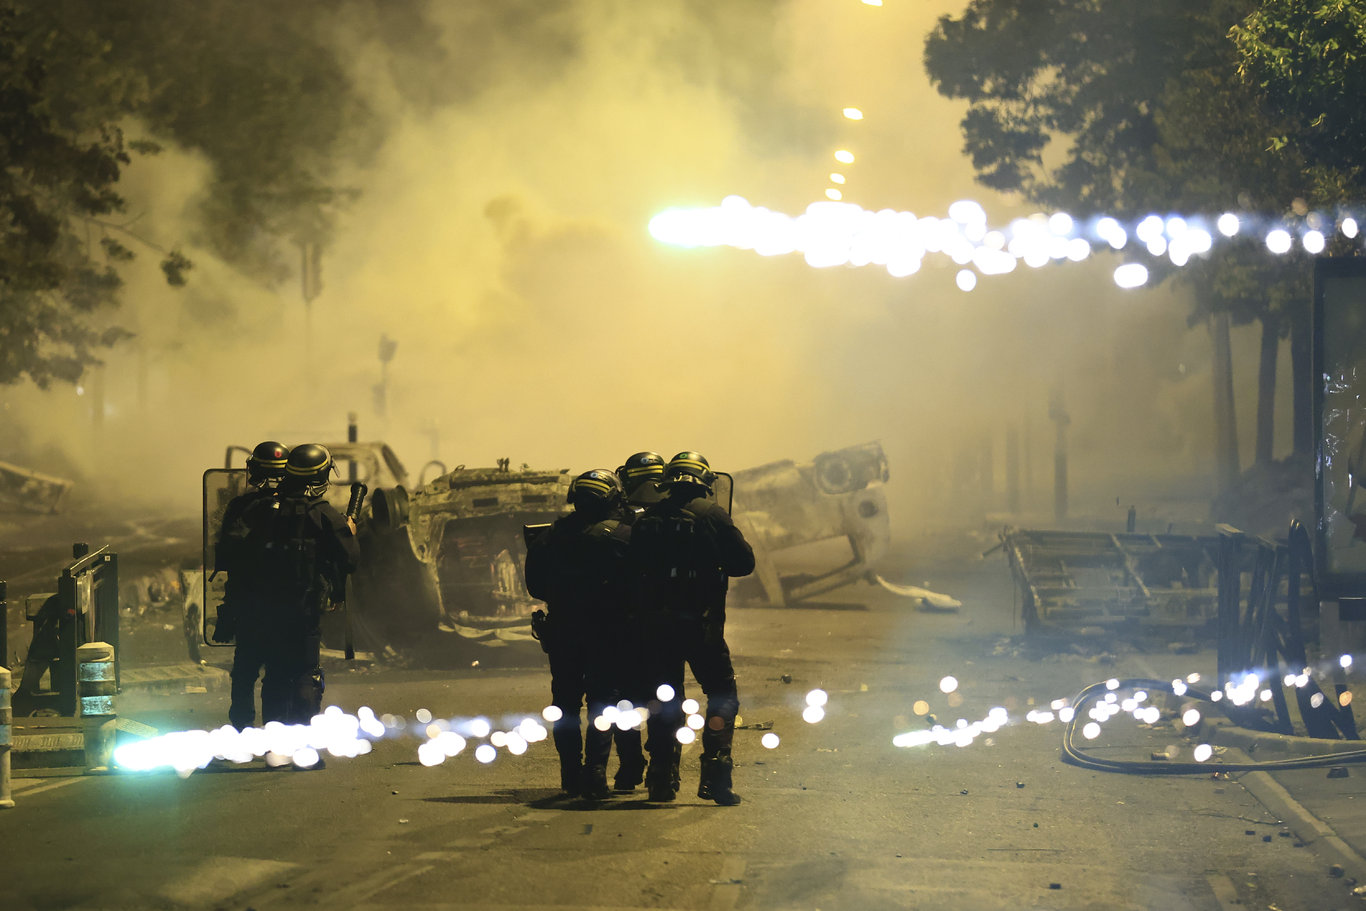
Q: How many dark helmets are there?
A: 5